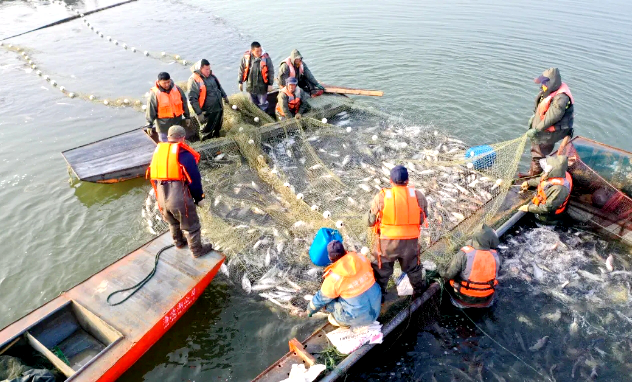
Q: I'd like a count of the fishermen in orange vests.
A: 11